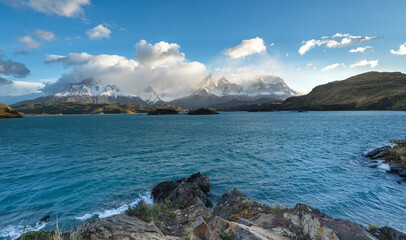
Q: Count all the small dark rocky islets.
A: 2